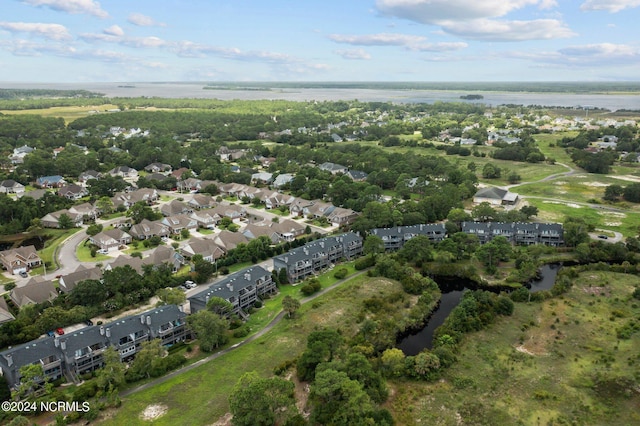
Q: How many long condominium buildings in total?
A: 5